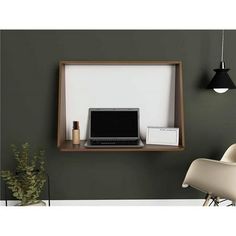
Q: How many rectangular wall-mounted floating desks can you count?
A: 1